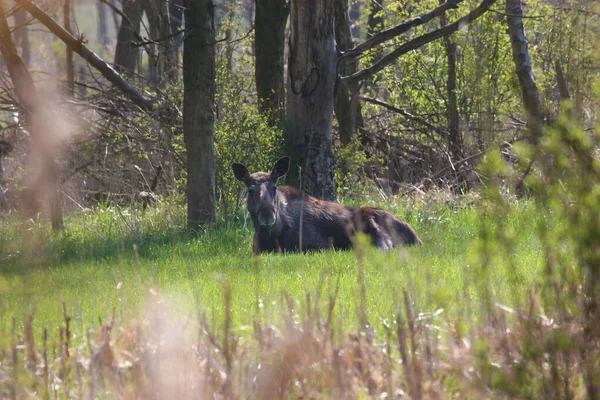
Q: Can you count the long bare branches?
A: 3